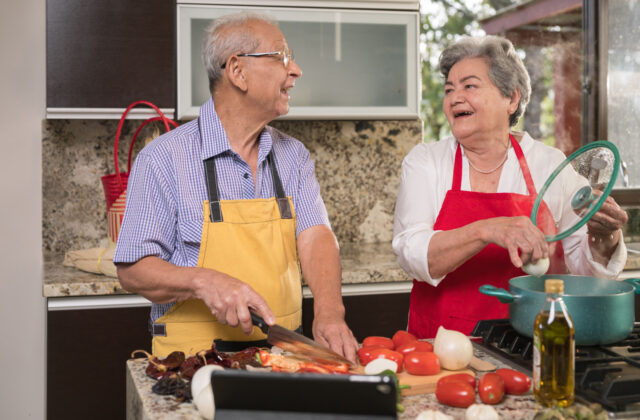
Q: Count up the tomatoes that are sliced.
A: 0